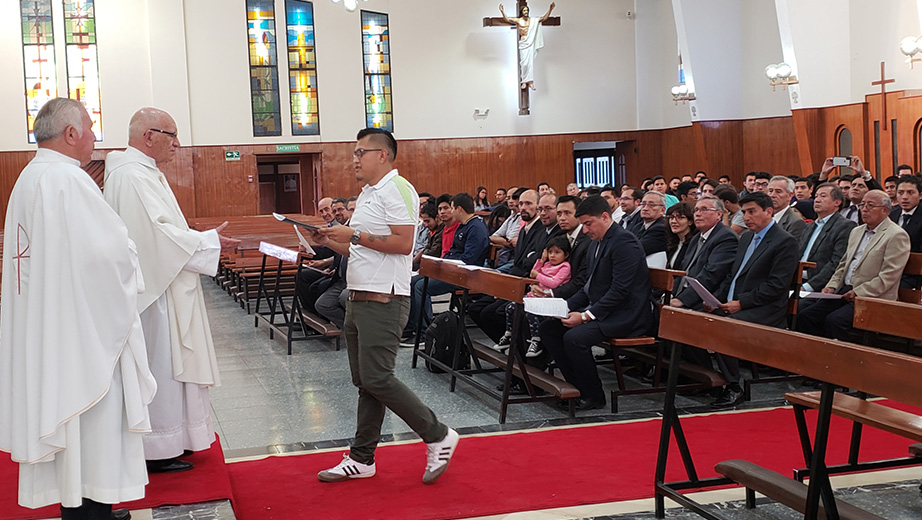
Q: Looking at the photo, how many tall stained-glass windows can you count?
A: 5